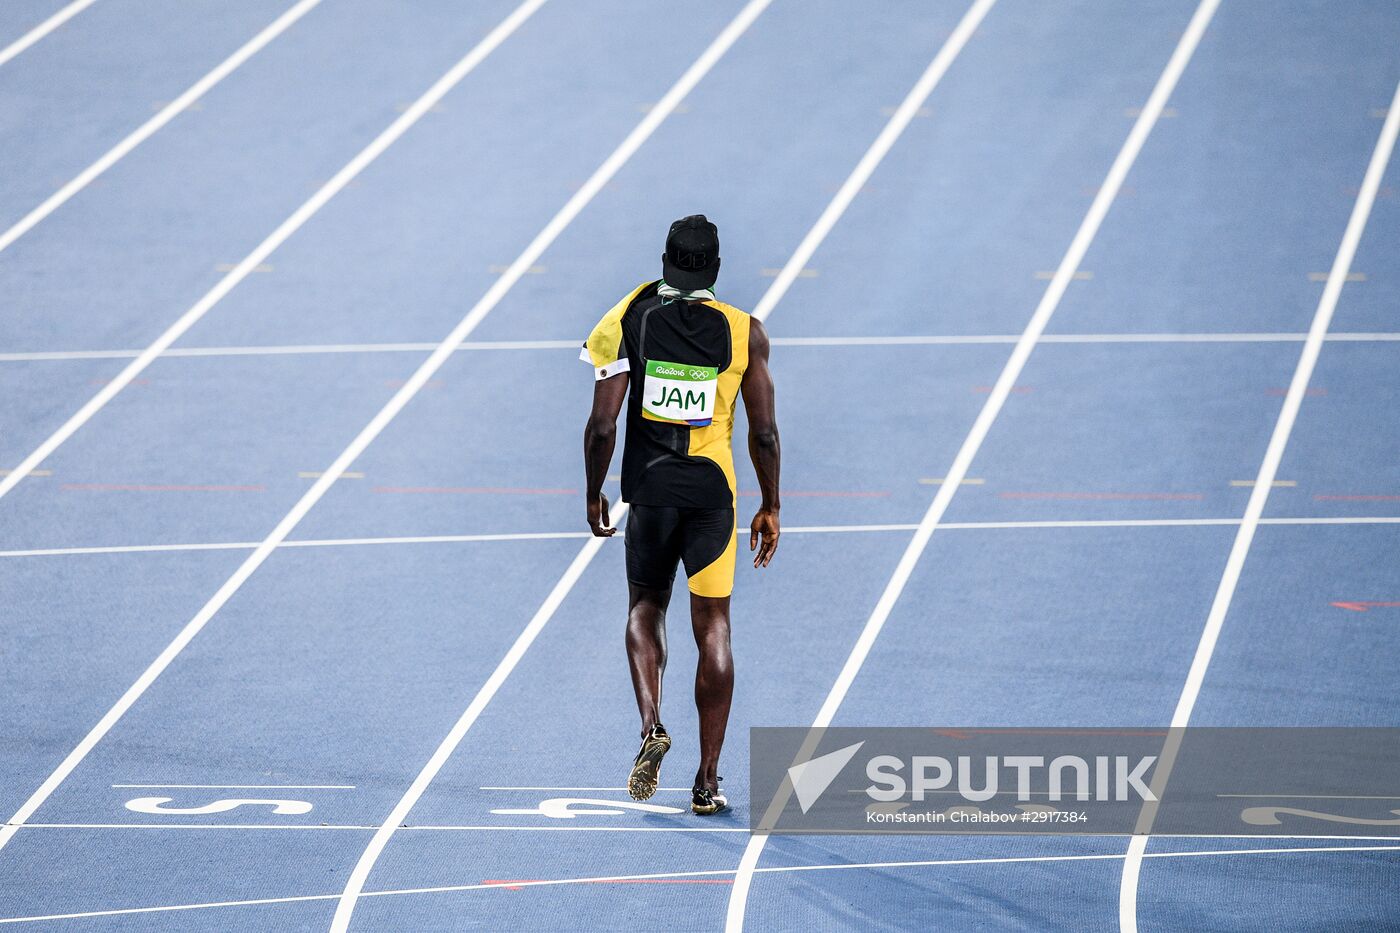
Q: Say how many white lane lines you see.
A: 7